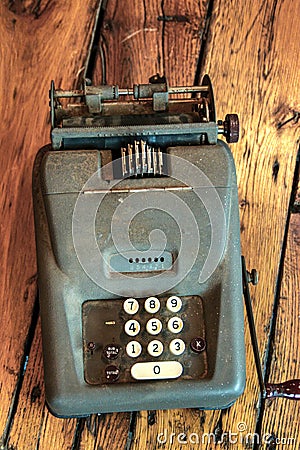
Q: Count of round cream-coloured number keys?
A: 9